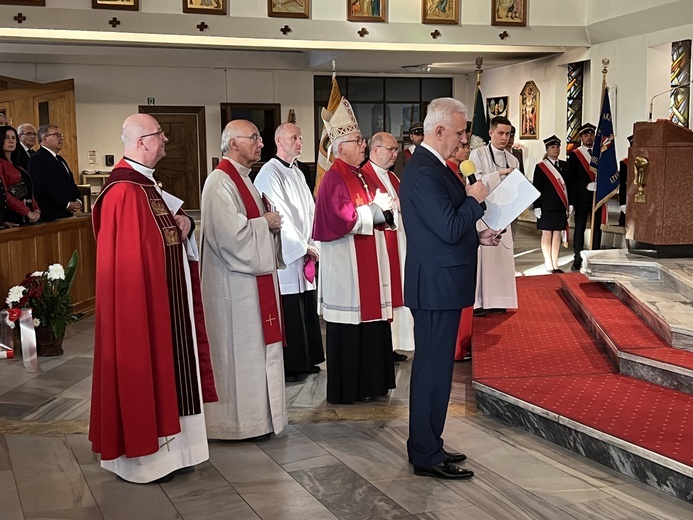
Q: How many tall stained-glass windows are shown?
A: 2